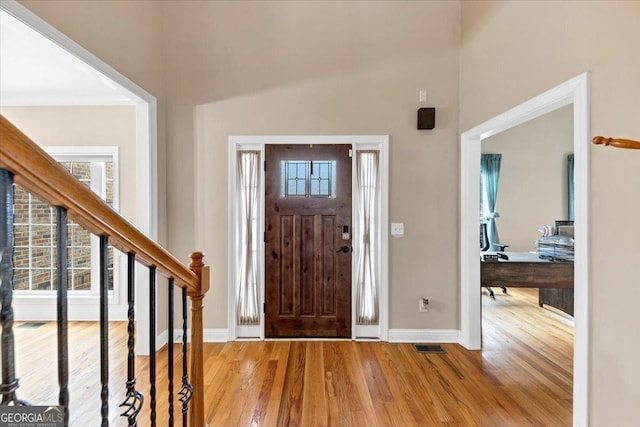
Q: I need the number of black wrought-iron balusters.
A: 7